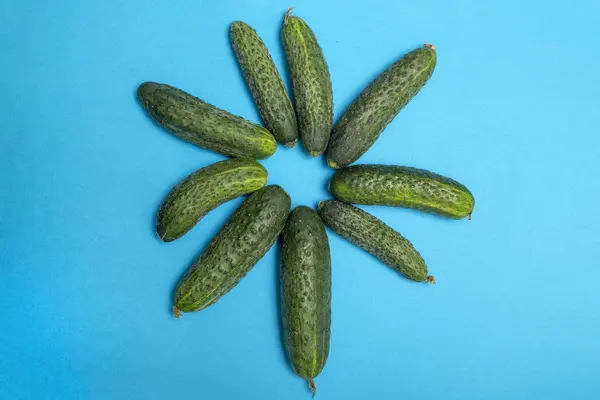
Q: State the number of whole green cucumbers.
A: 9